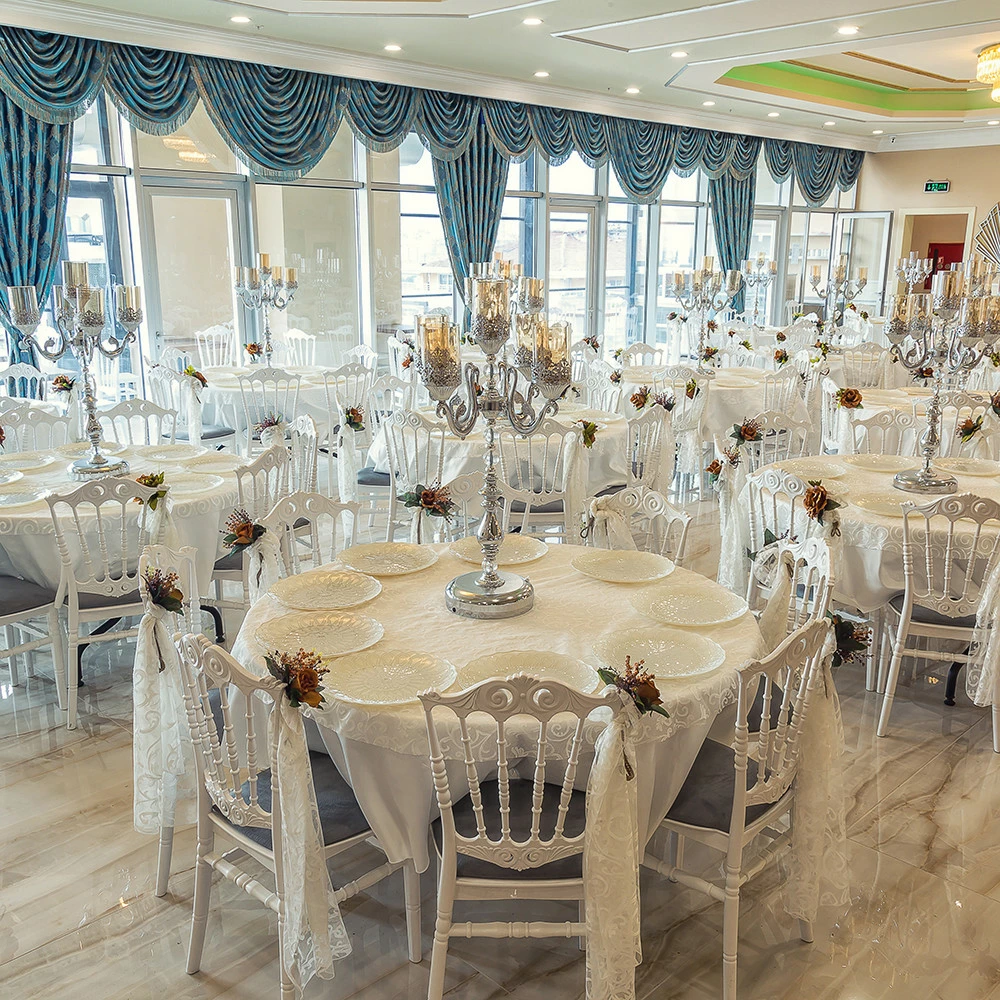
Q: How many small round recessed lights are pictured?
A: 12